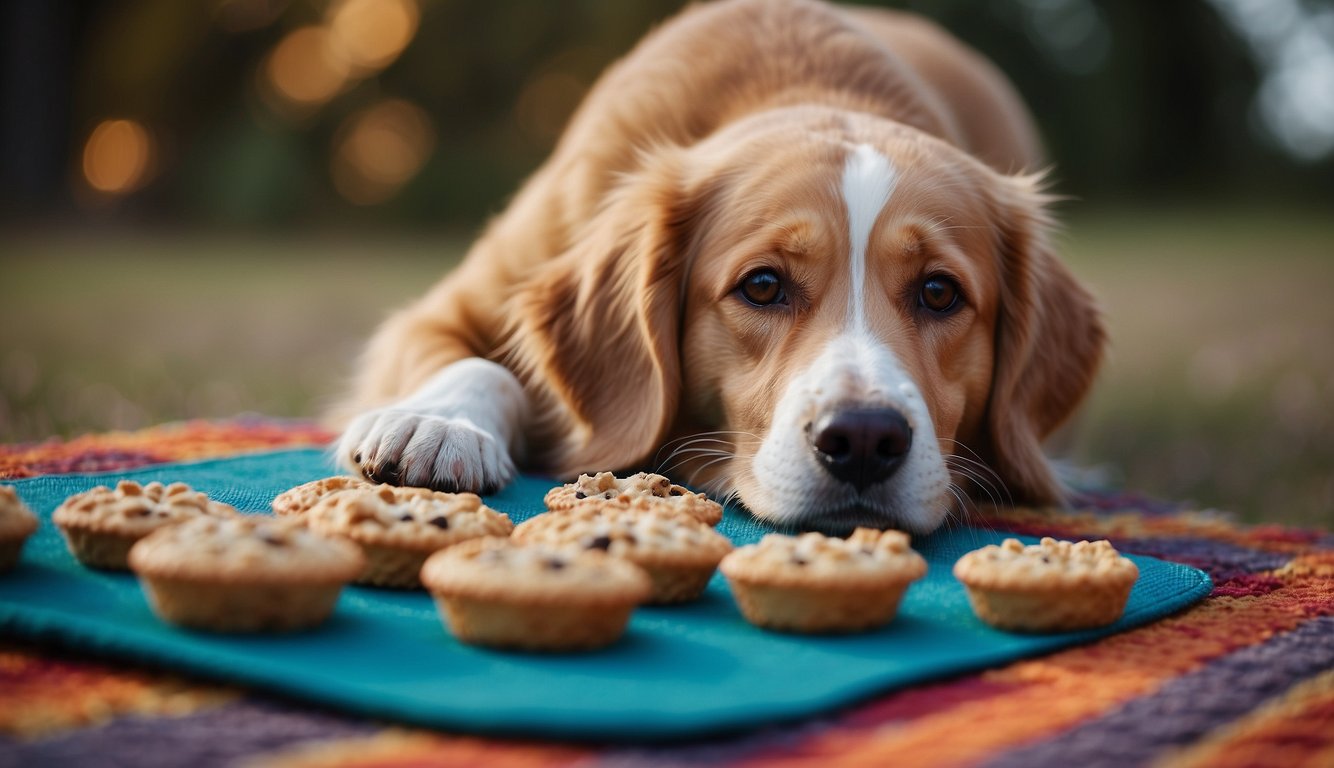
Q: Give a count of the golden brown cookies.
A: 10